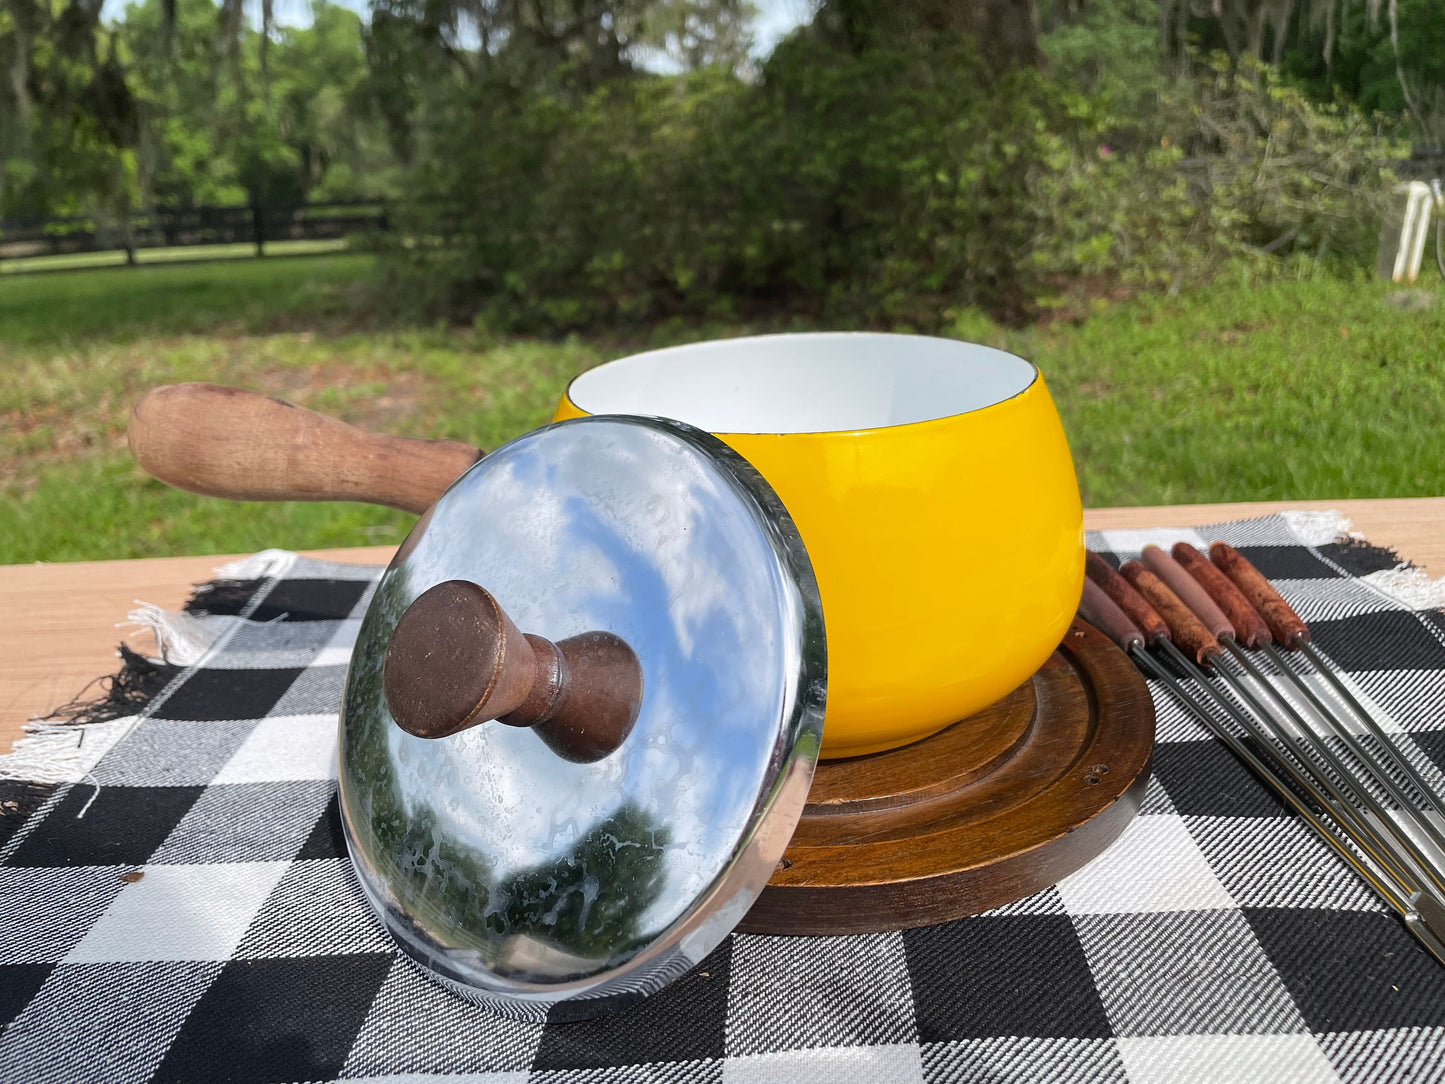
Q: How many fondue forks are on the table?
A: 6